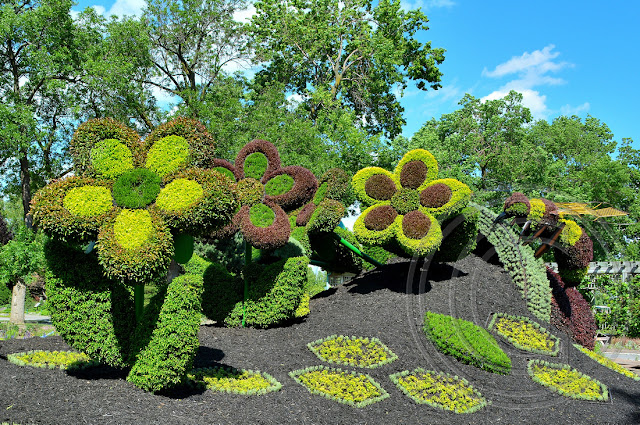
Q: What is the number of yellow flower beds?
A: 8